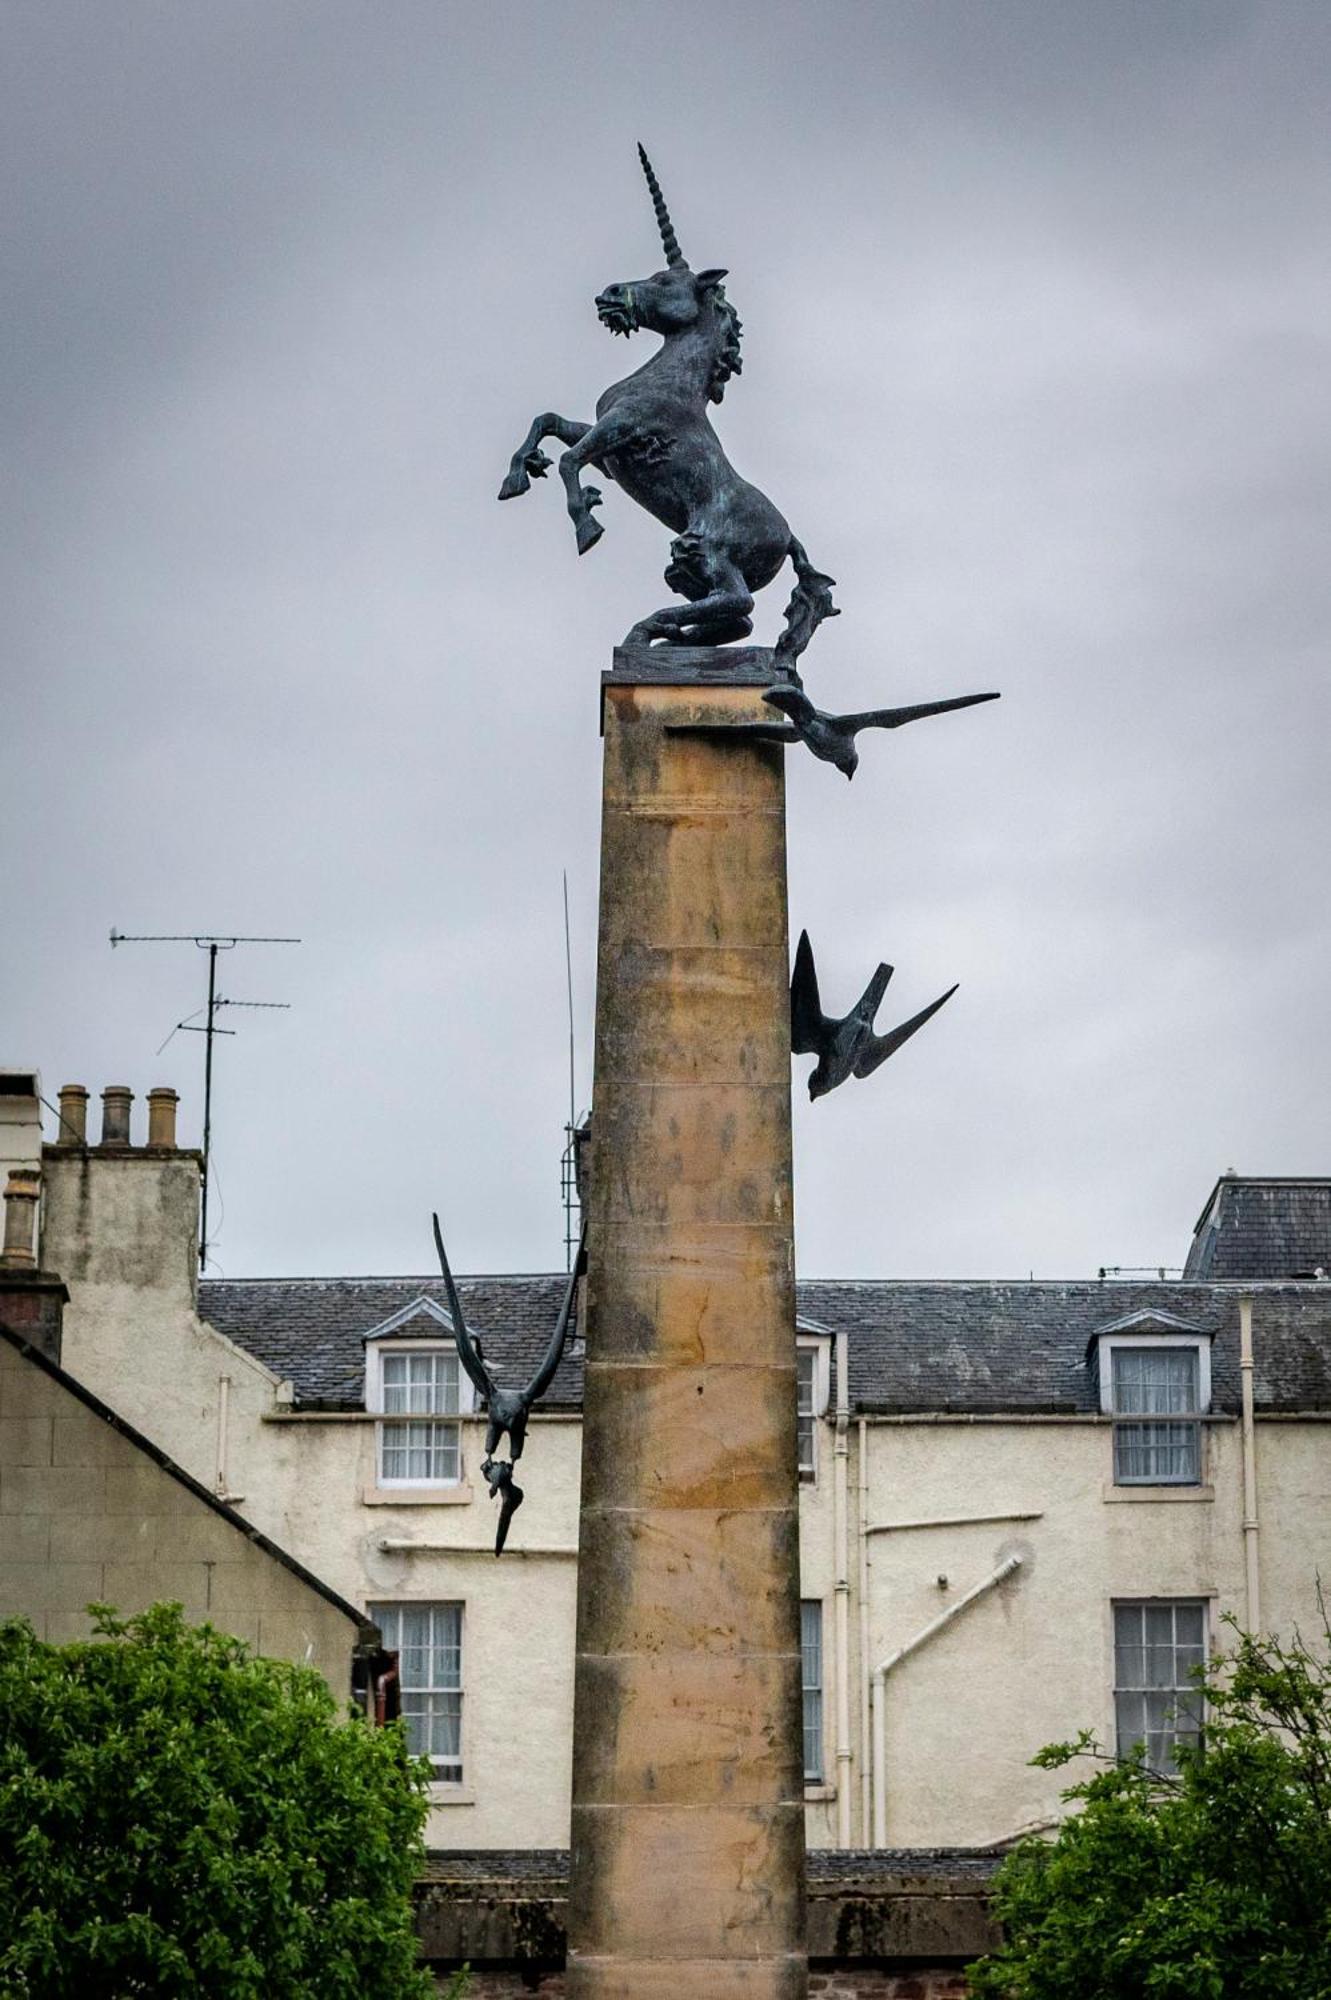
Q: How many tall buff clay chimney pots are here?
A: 4